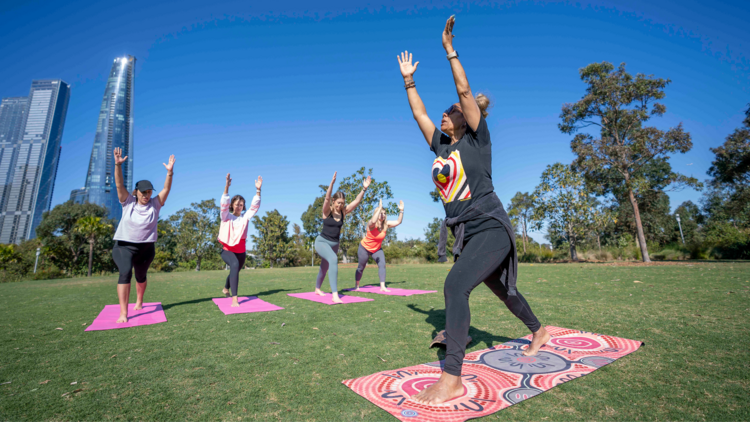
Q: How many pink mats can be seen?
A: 4